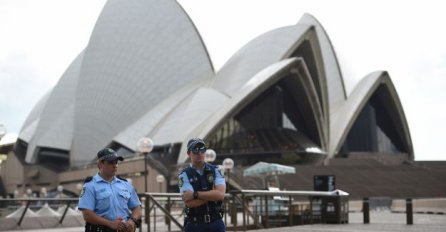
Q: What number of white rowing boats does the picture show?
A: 0